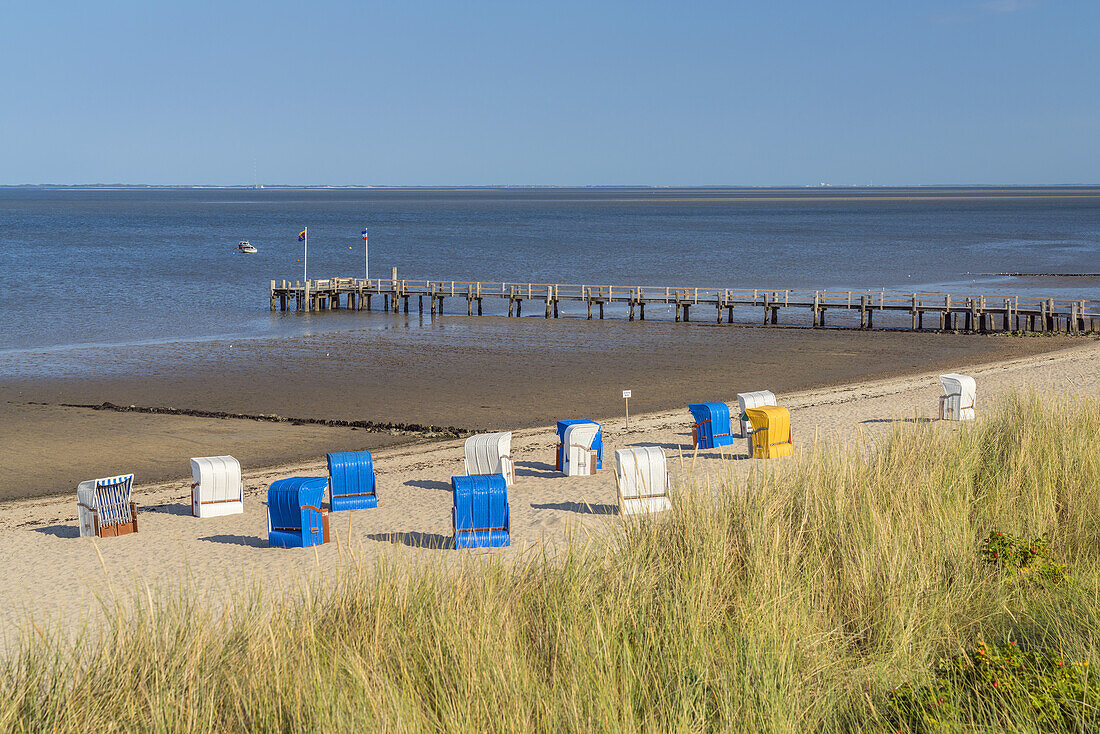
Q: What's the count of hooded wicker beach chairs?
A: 13